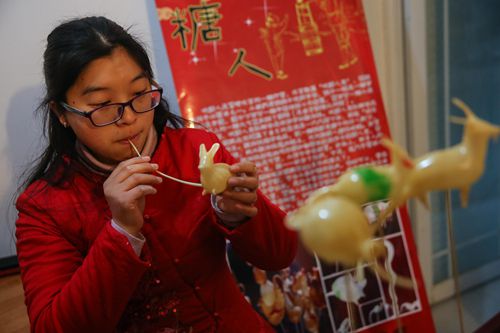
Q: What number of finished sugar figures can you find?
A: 3